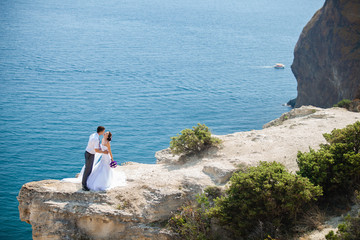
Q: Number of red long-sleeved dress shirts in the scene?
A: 0